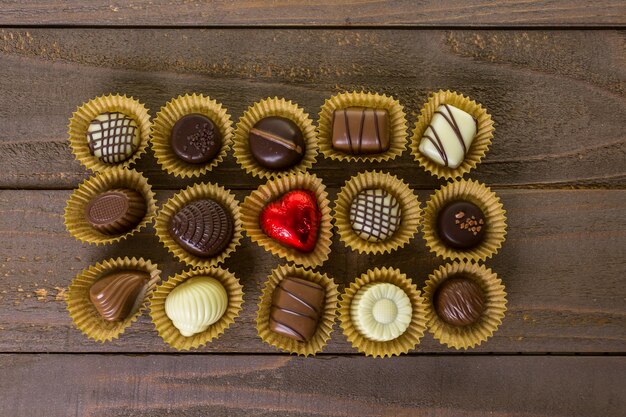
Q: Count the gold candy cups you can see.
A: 15